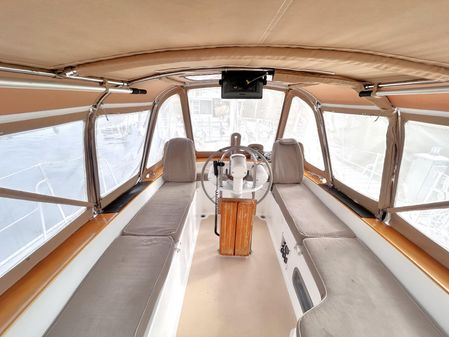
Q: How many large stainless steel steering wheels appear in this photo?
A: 1